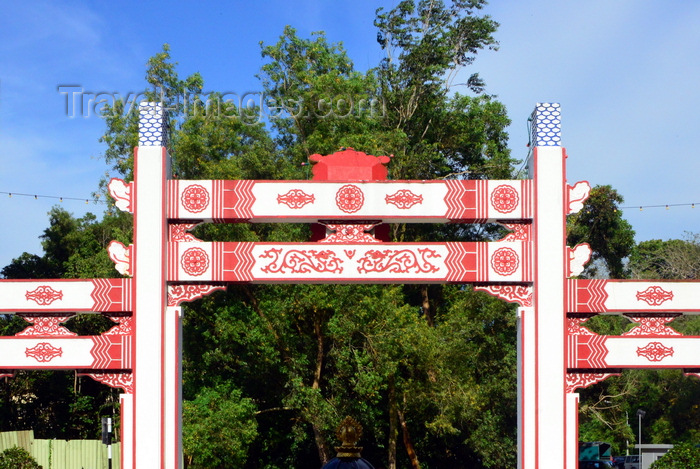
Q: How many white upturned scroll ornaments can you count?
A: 4